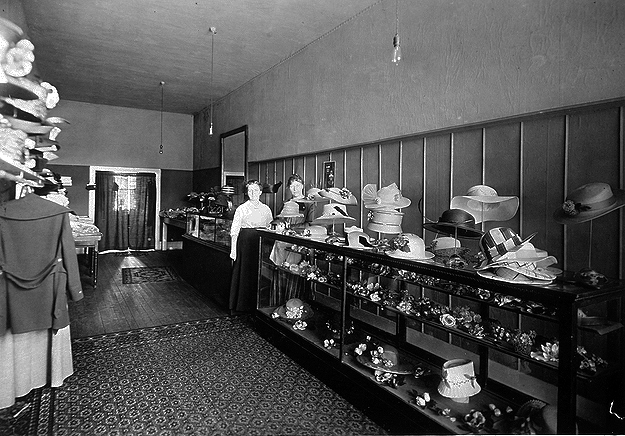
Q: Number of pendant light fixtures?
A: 3